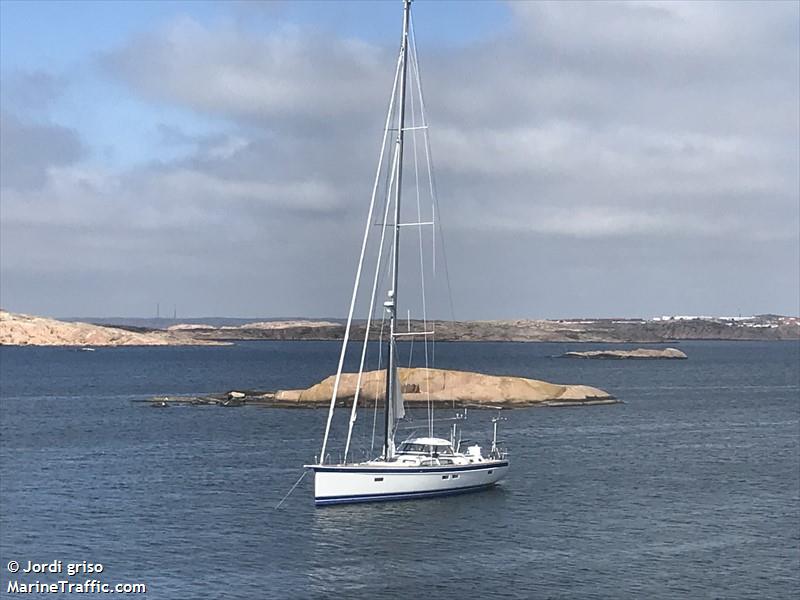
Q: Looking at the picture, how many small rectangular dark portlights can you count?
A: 4